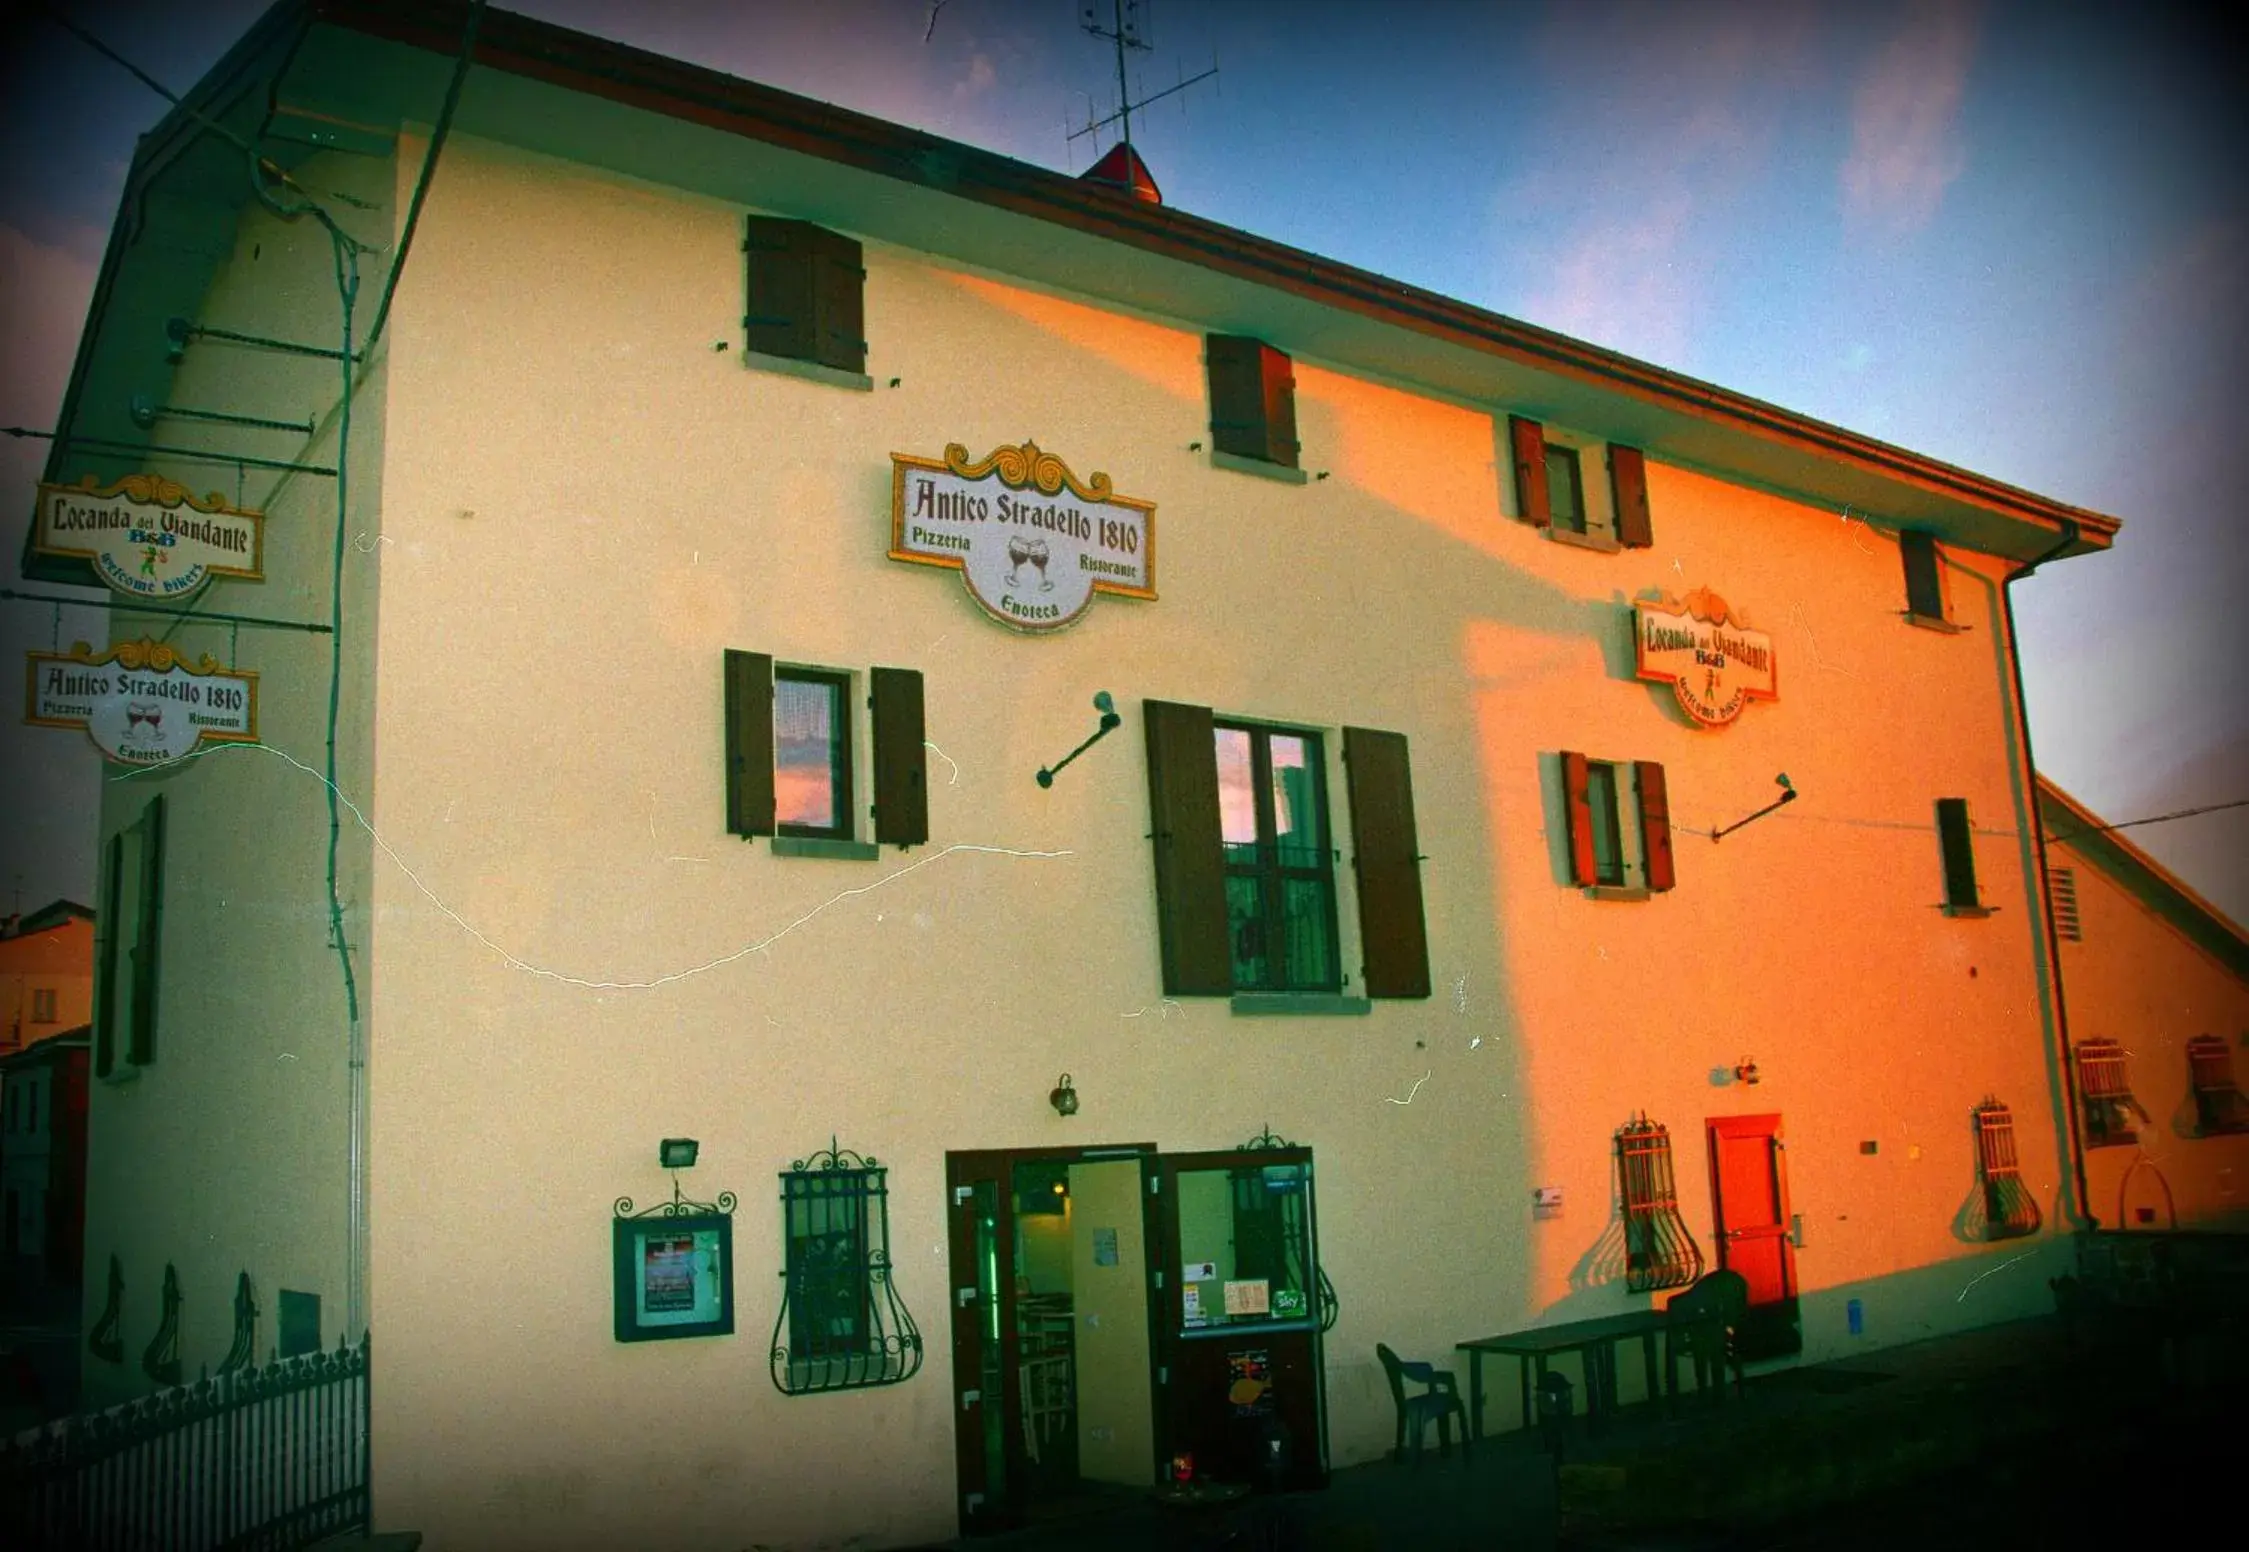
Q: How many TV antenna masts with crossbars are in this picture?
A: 1